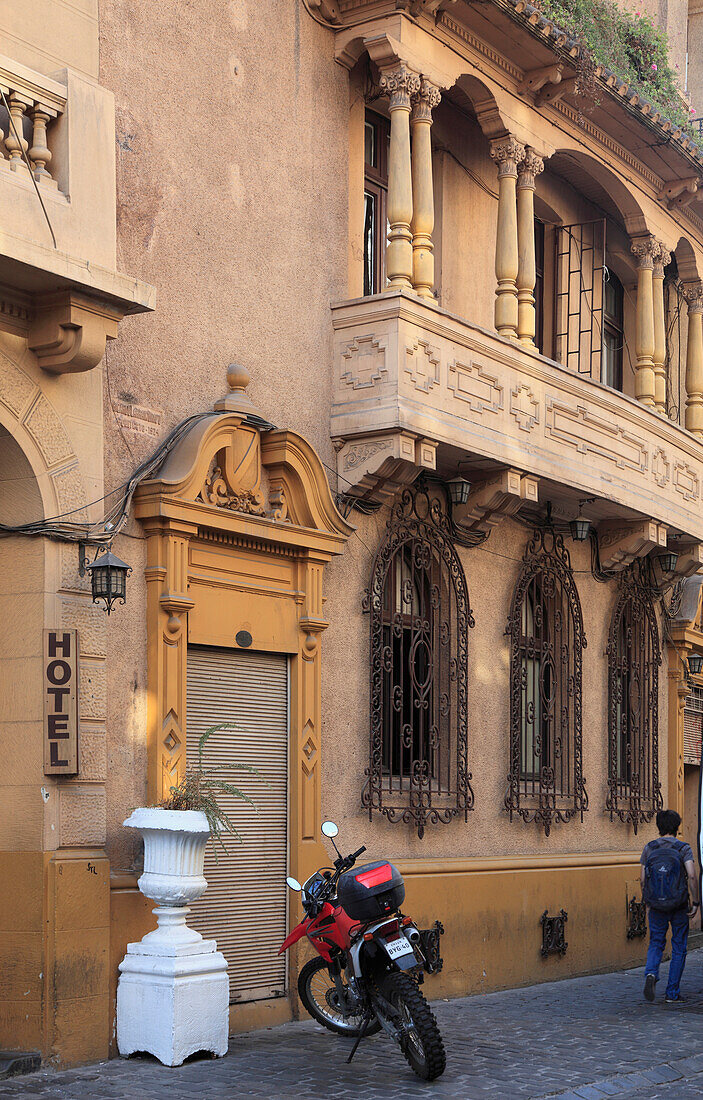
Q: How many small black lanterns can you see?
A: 5